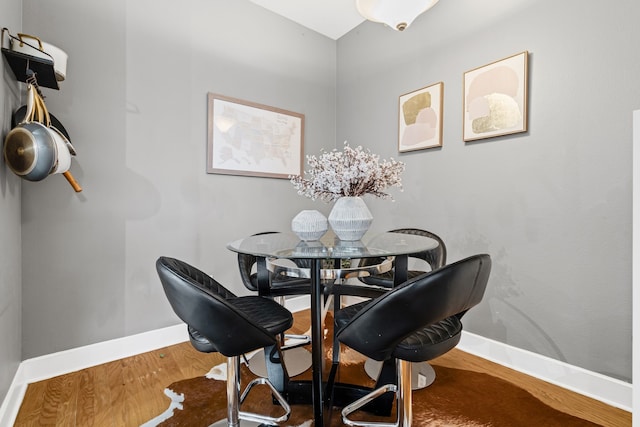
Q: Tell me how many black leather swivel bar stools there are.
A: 4